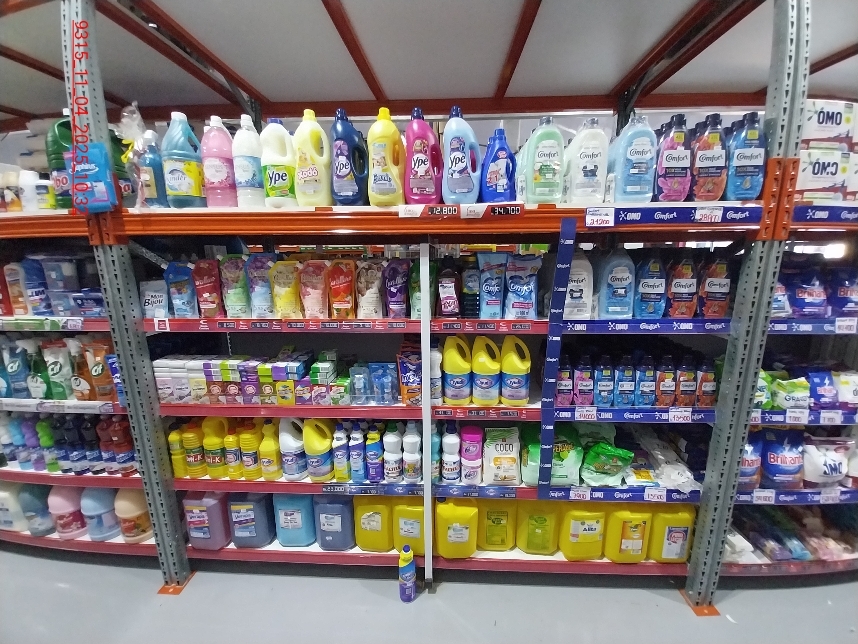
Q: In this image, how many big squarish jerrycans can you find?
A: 12